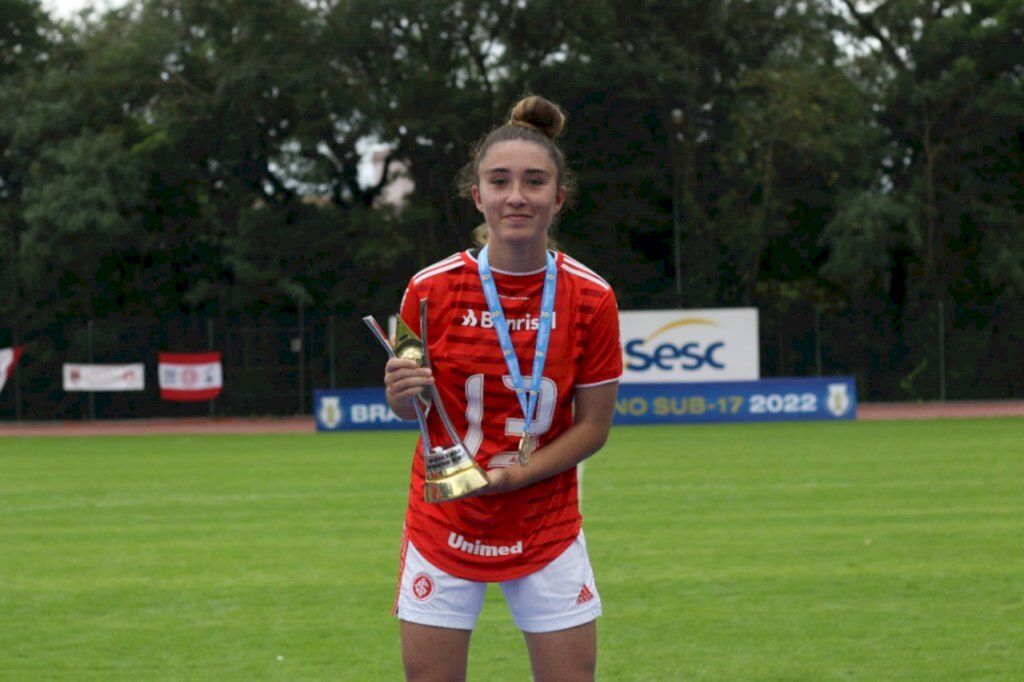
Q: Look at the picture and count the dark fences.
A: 1